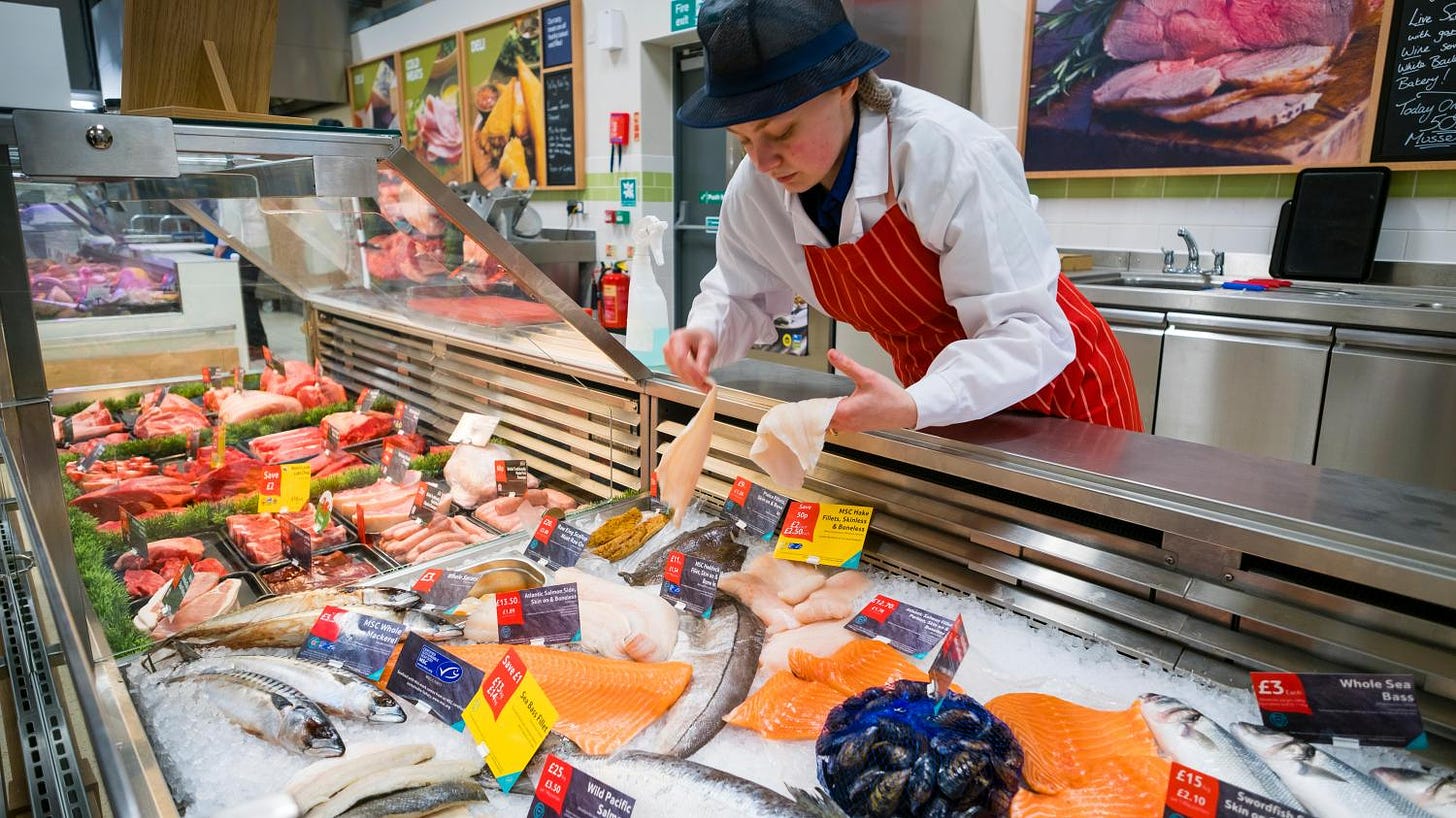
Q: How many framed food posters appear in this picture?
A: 4